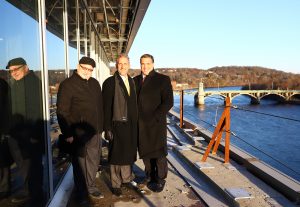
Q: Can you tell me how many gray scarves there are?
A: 1